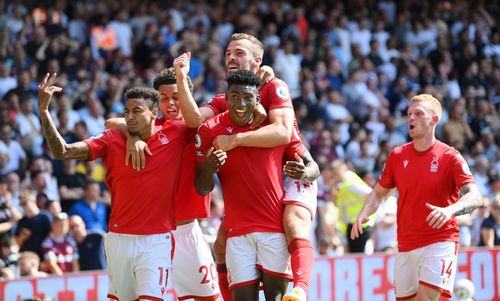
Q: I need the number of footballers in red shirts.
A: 5